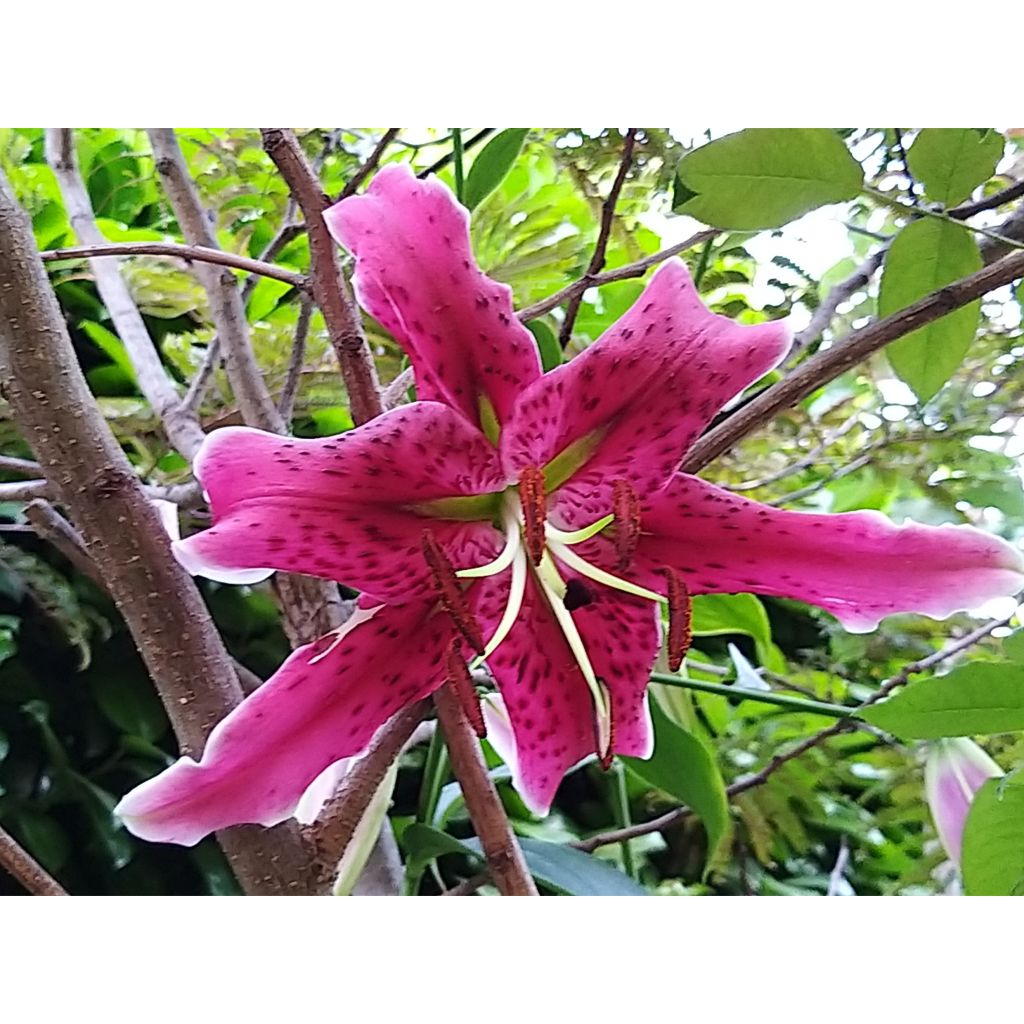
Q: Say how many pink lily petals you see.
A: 6